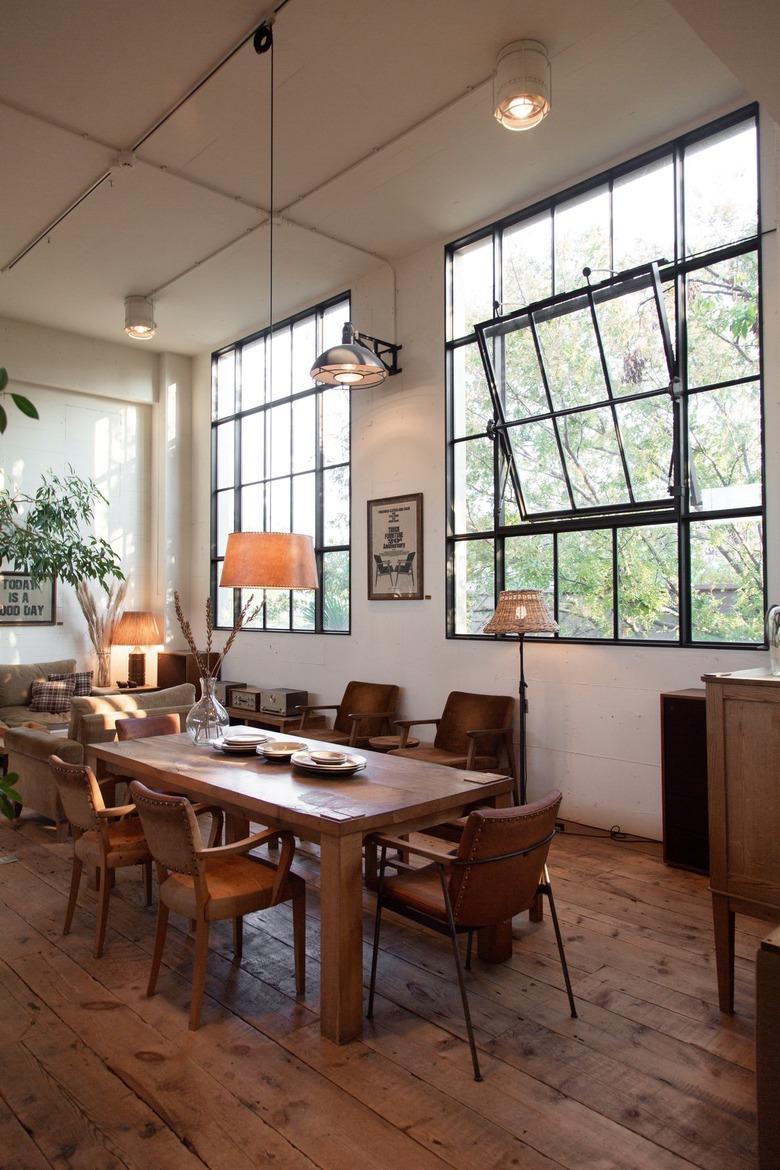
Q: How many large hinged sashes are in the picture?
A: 1